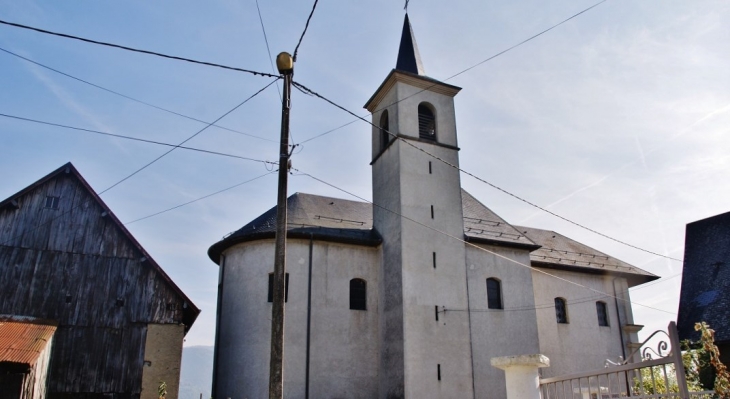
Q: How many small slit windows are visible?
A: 5